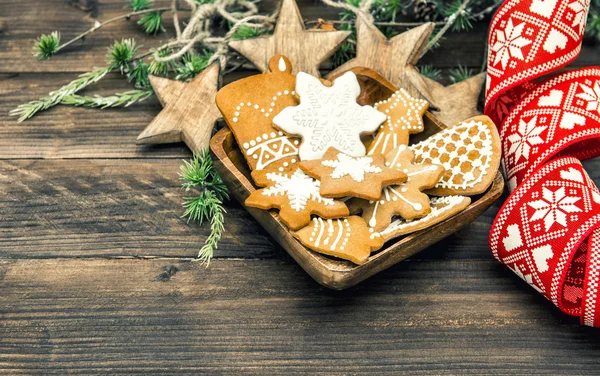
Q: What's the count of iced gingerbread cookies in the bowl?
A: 9